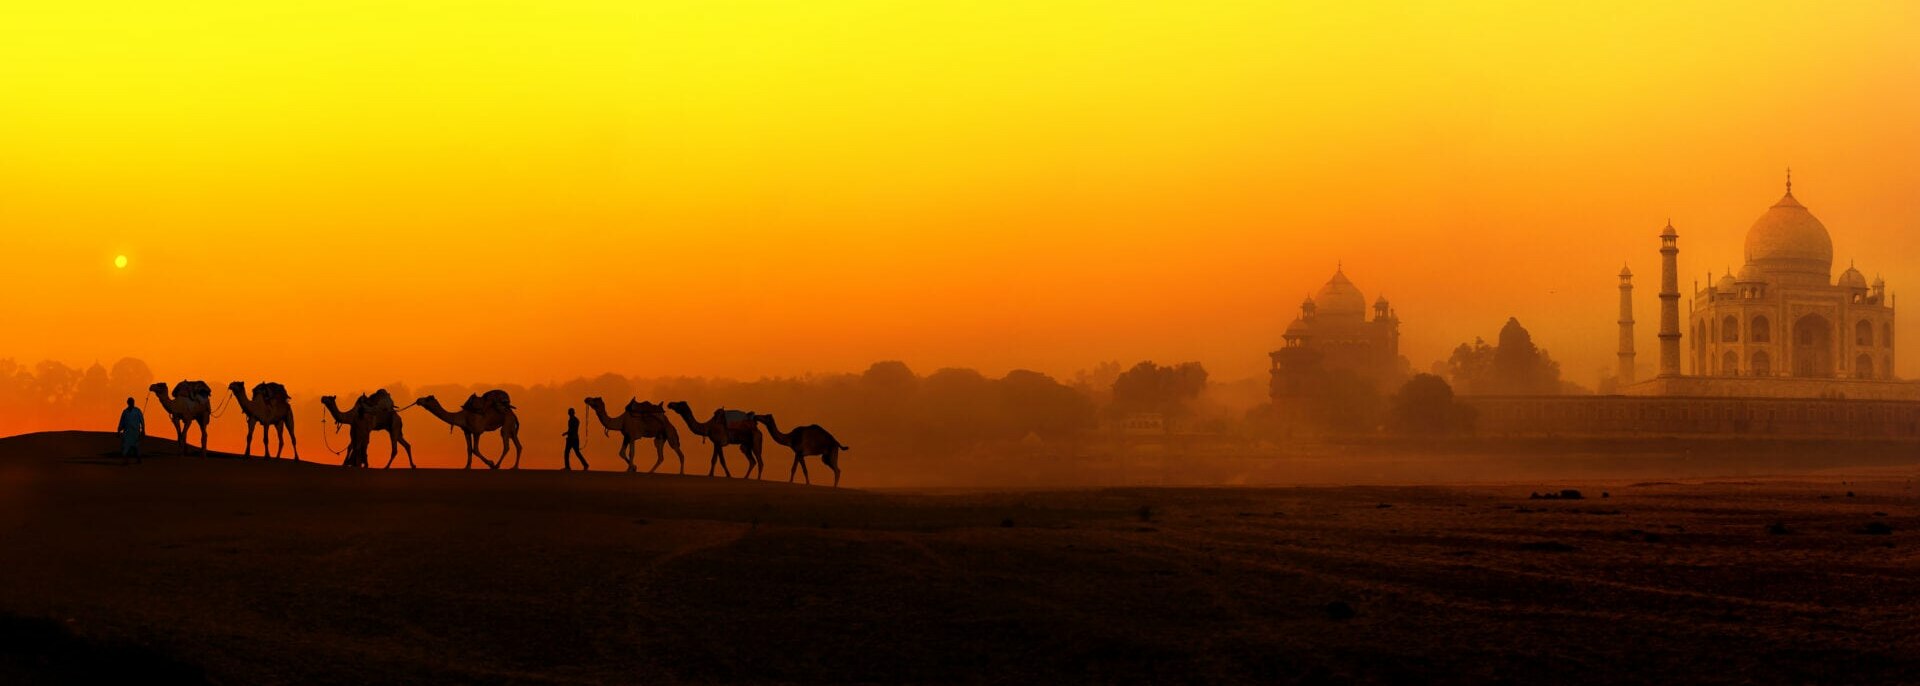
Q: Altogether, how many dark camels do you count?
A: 7